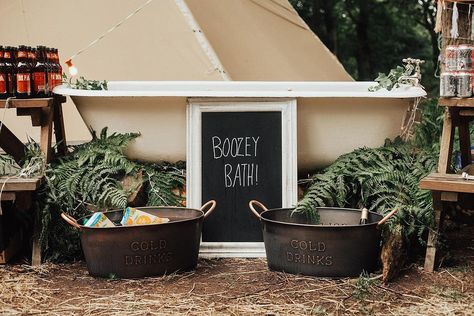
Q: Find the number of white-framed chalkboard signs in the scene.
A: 1